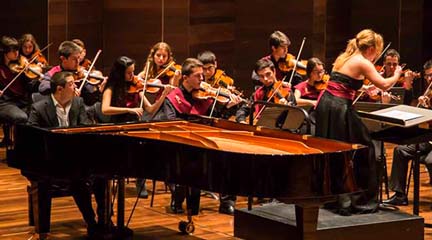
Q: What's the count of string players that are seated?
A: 13